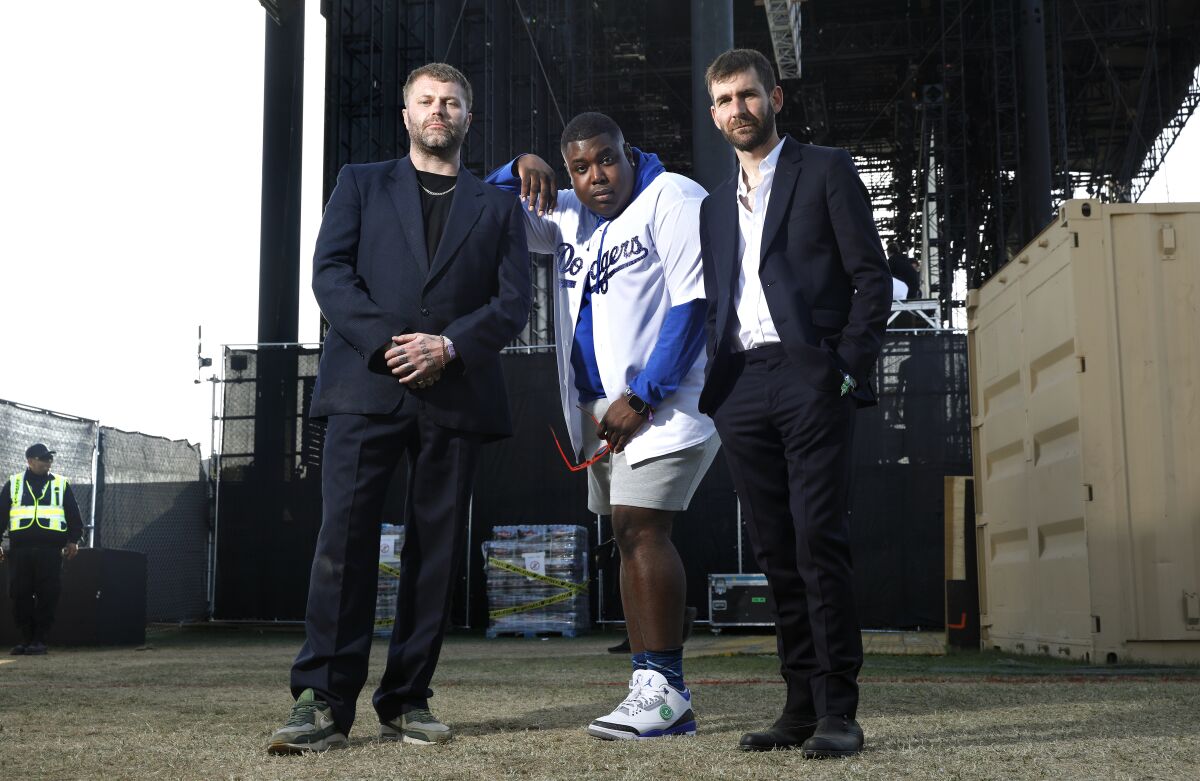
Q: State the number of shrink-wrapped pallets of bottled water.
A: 2